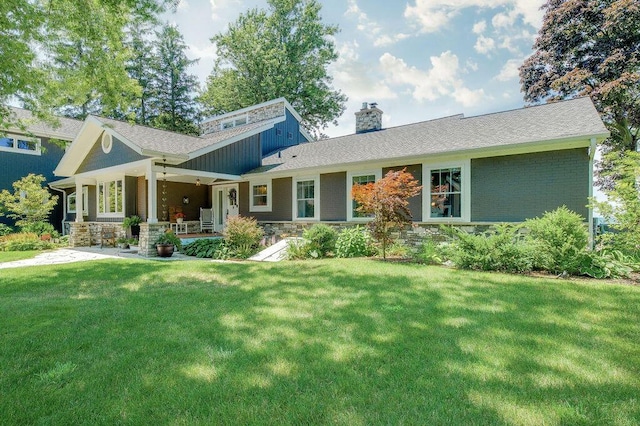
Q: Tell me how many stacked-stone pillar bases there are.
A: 2